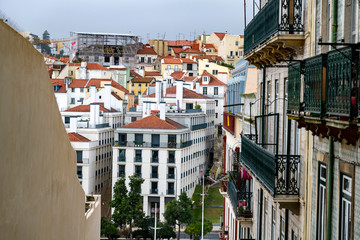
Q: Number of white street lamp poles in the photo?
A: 2